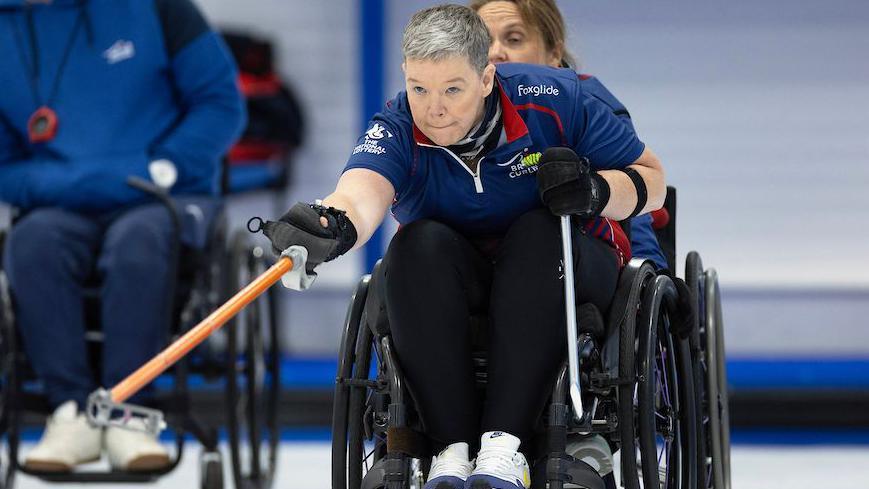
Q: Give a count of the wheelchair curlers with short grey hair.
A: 1